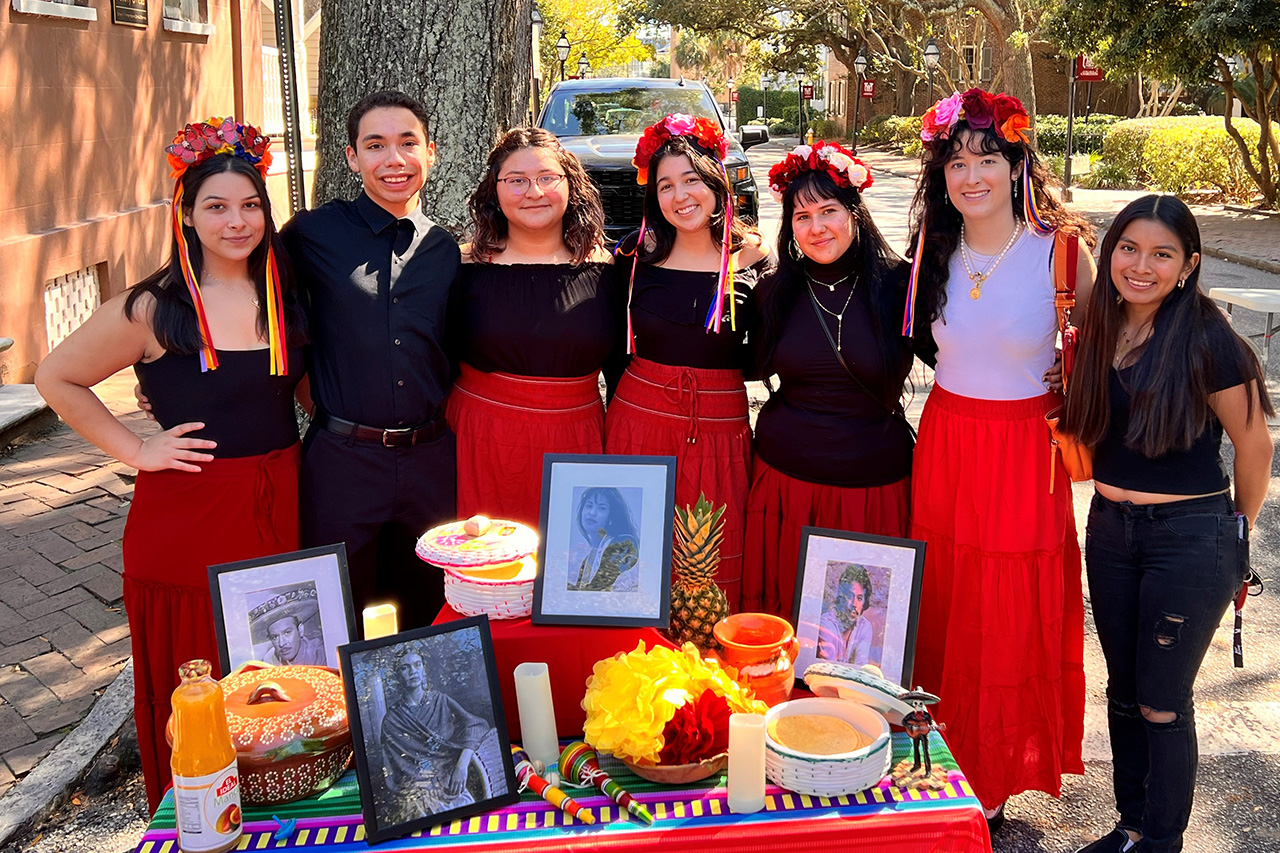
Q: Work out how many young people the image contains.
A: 7